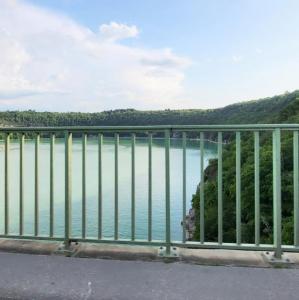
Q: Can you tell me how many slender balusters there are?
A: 15